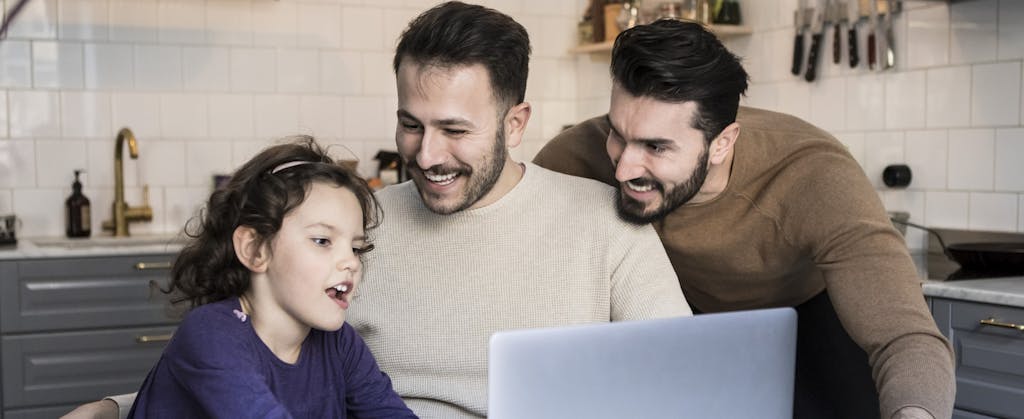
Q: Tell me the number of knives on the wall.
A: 6